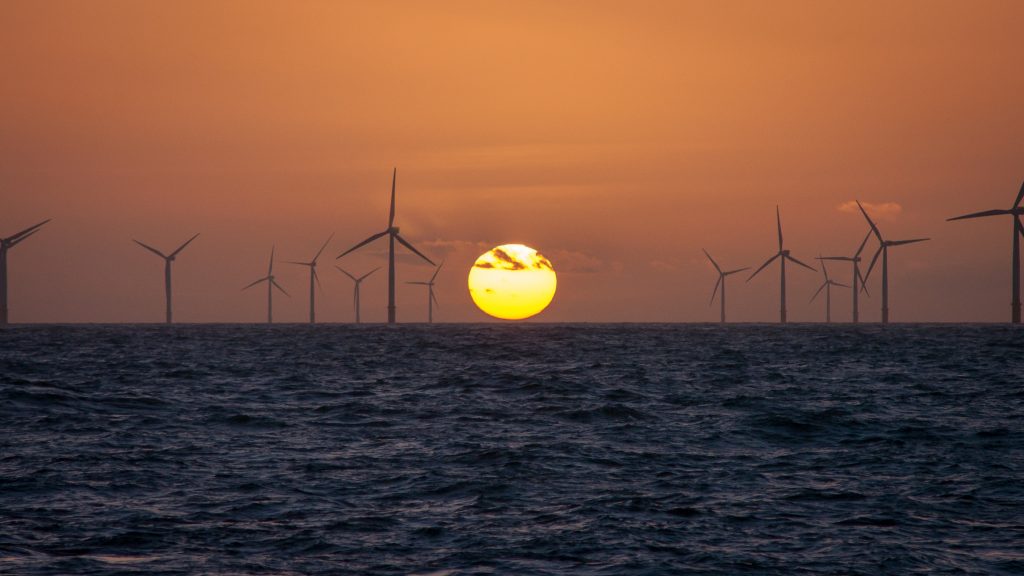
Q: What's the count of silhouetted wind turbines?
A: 13